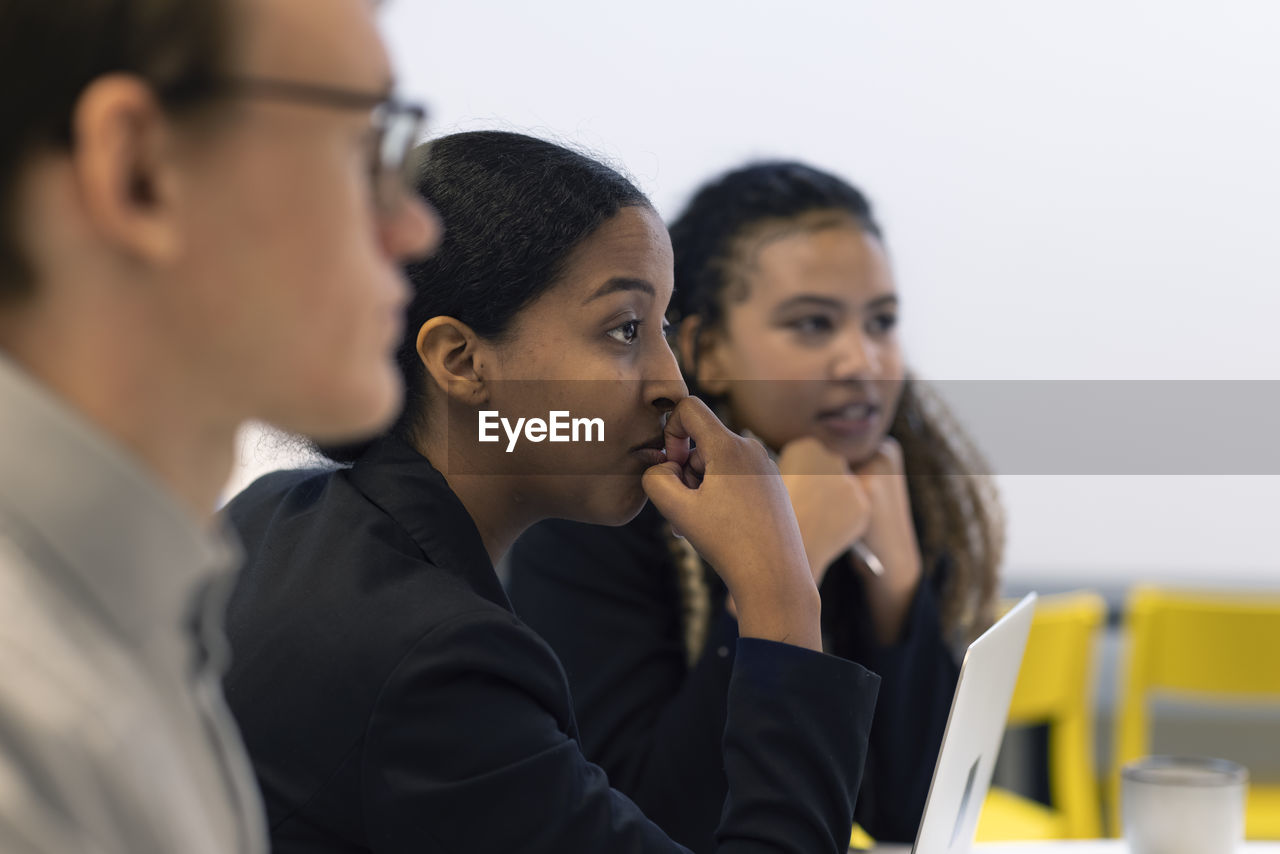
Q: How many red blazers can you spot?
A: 0